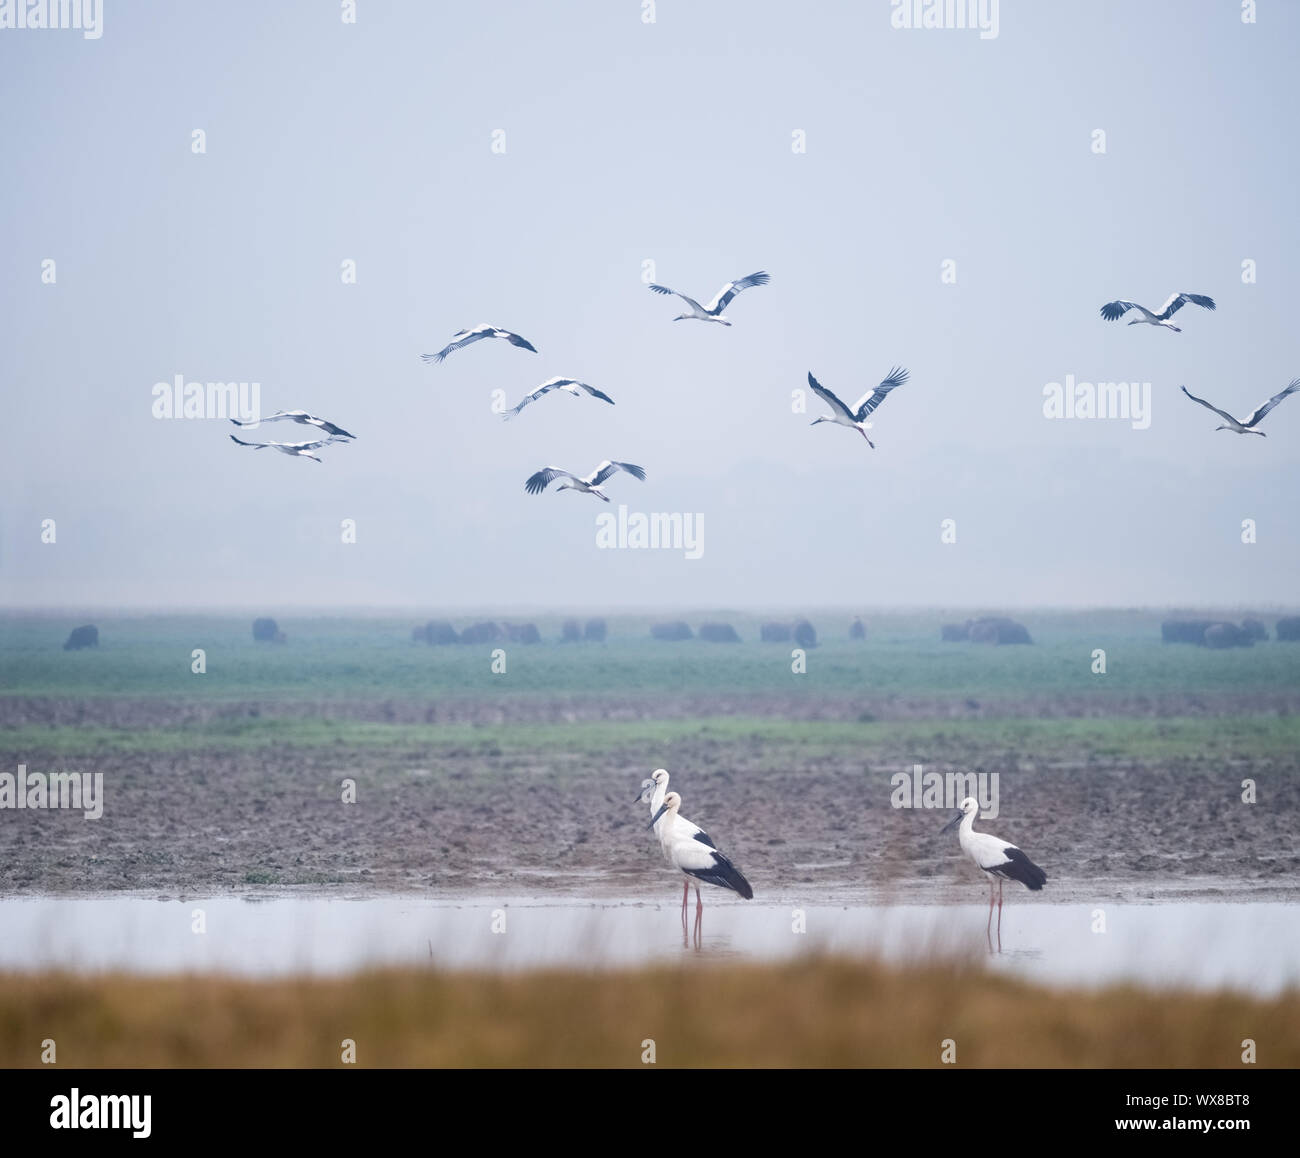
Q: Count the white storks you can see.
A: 12